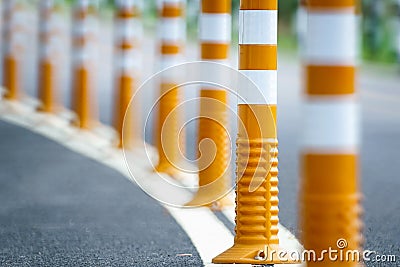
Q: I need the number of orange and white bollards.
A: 8